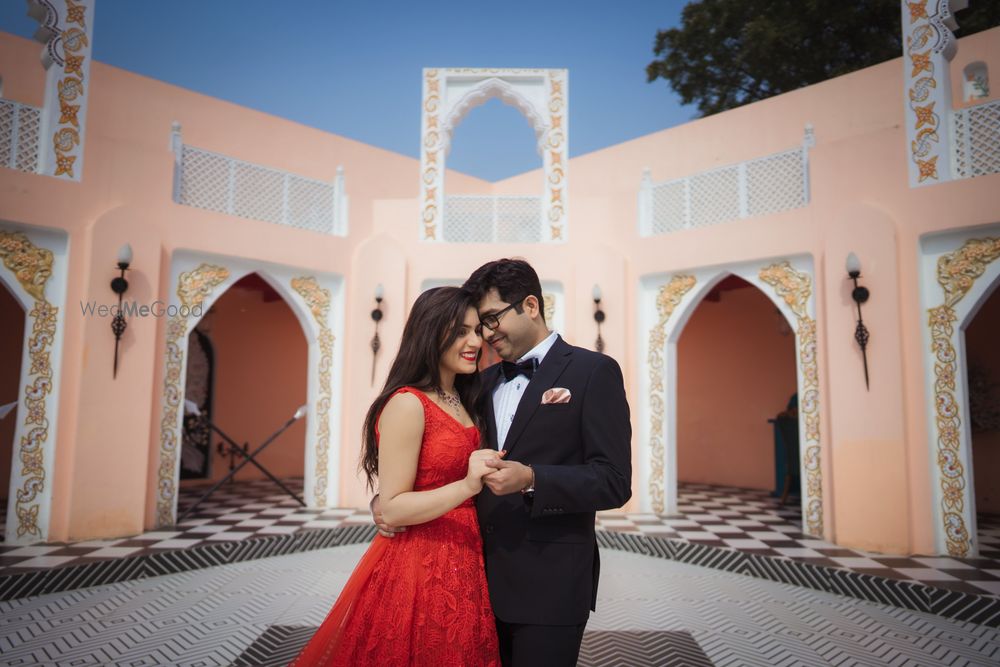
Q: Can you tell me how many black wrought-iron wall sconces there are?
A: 4